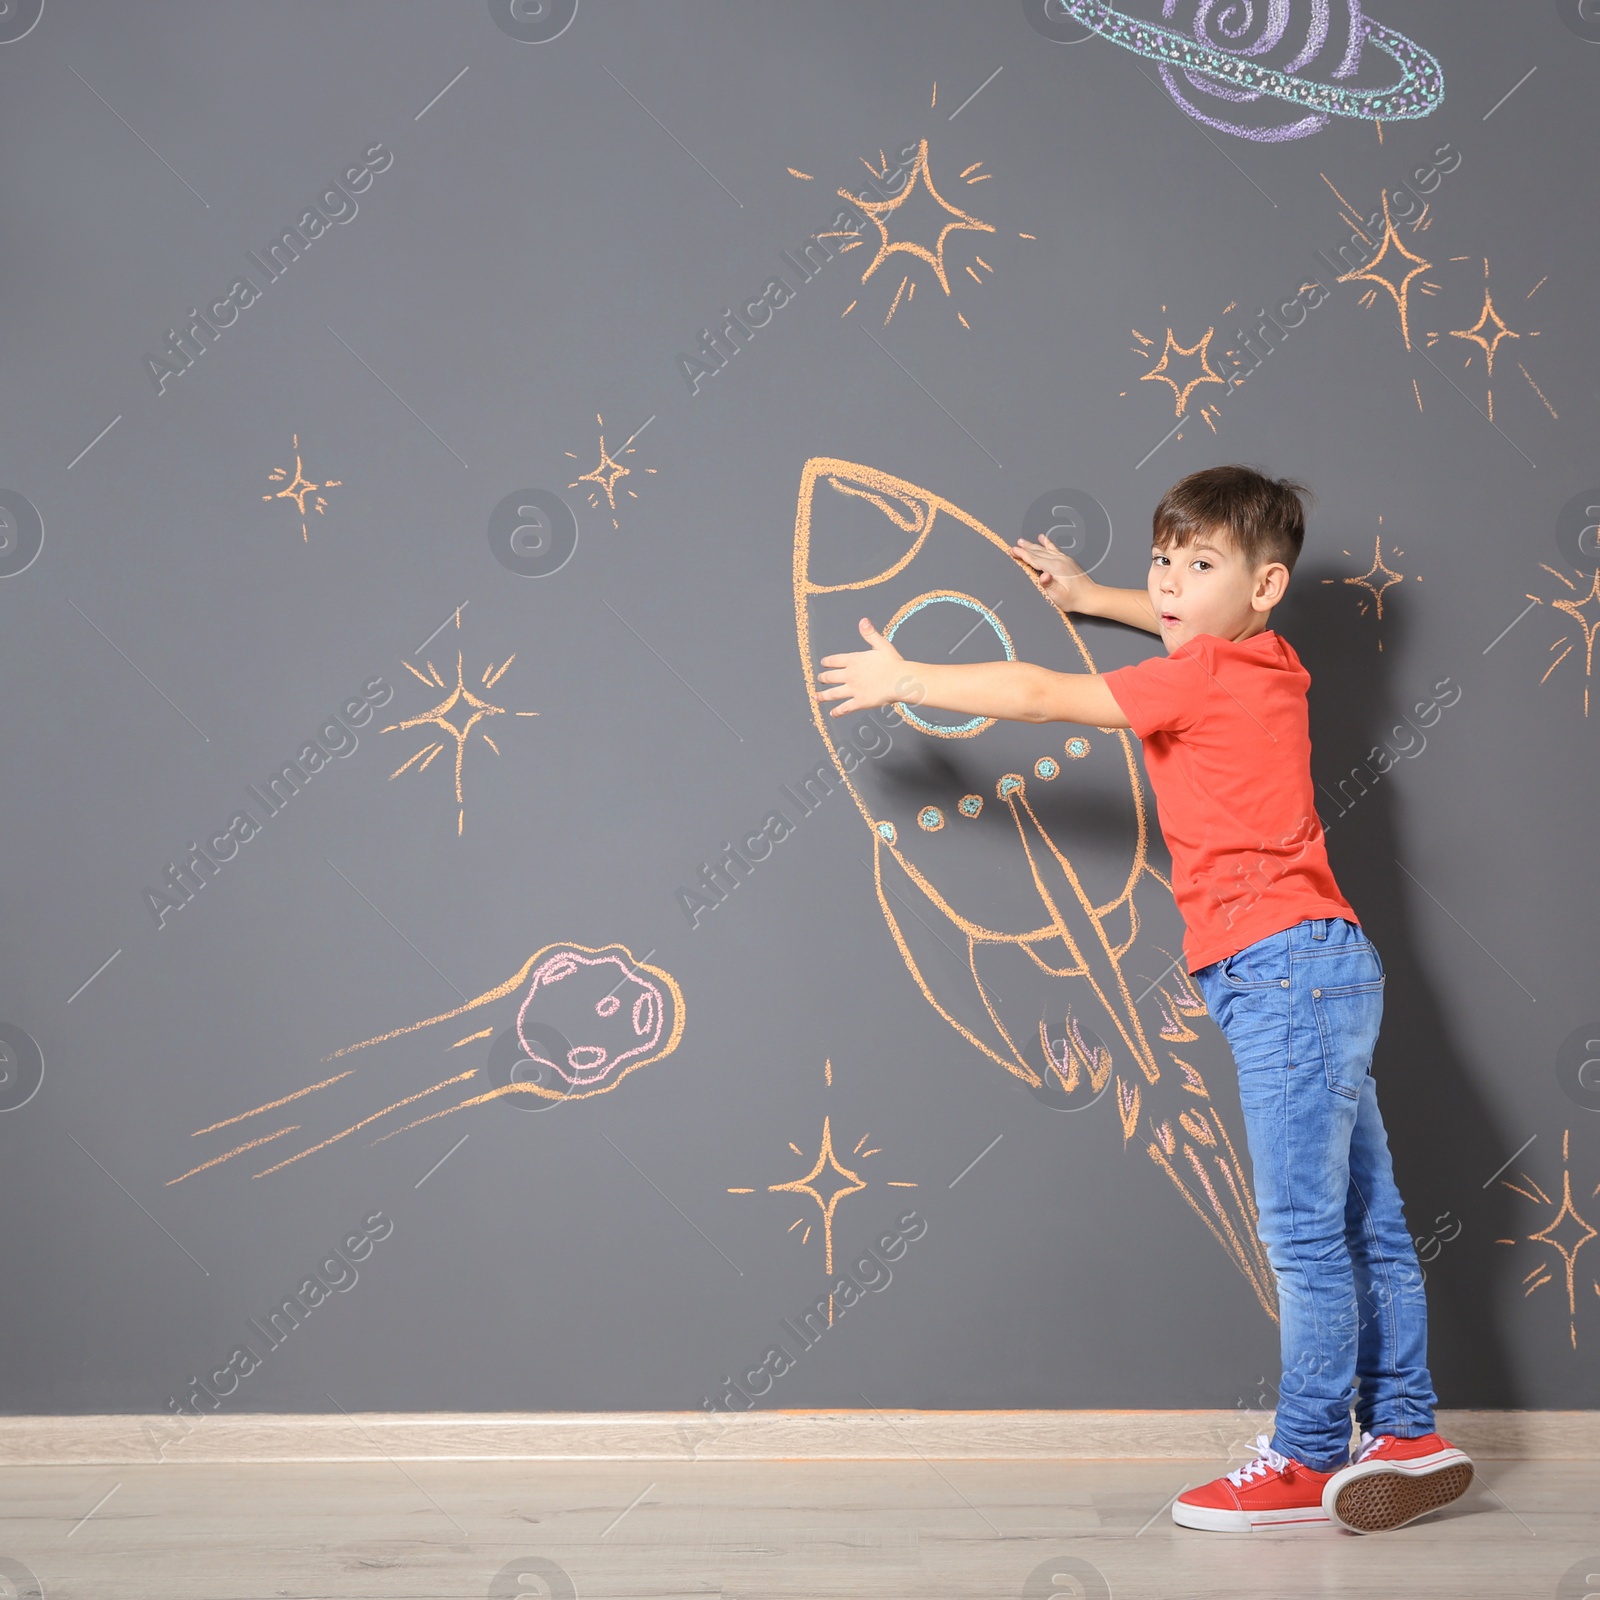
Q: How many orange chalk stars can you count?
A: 11